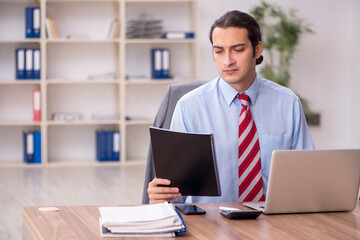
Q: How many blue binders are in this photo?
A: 13